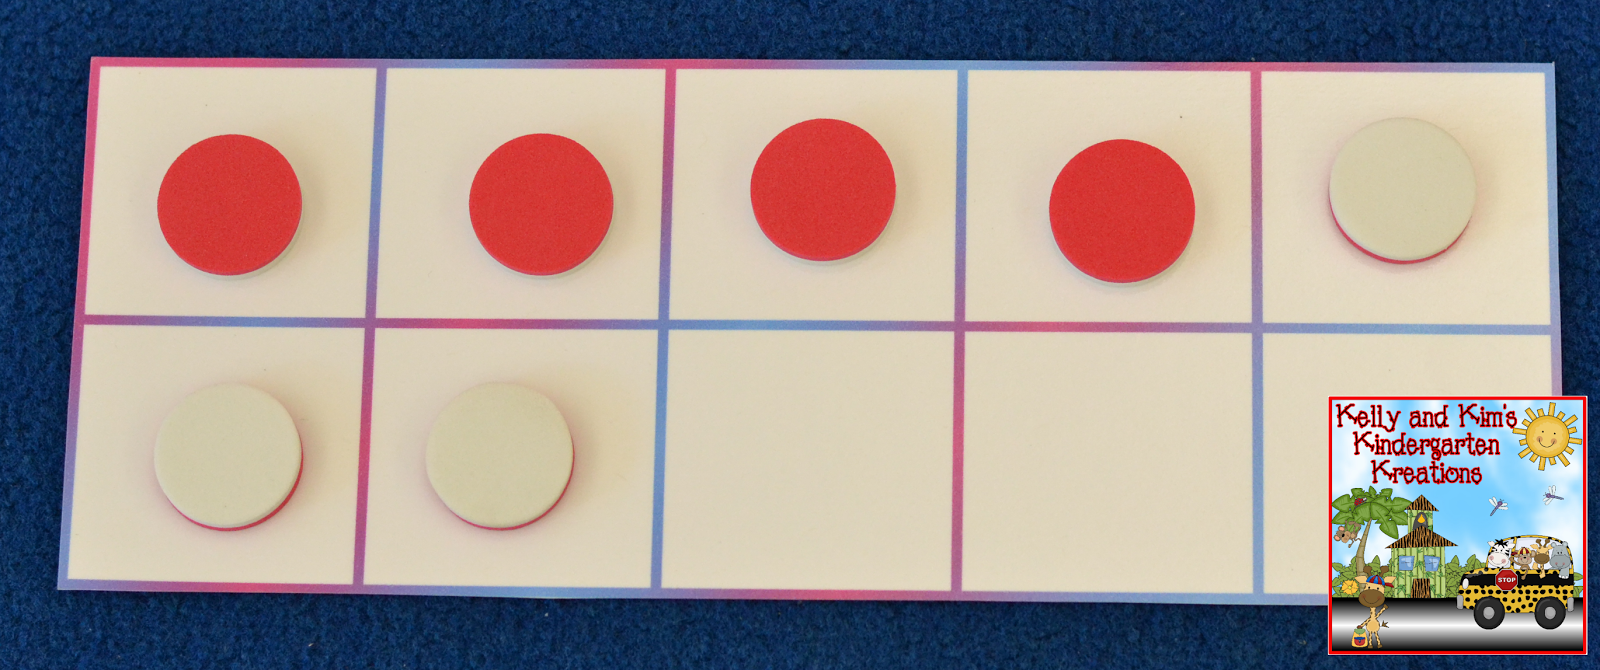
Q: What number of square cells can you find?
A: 10